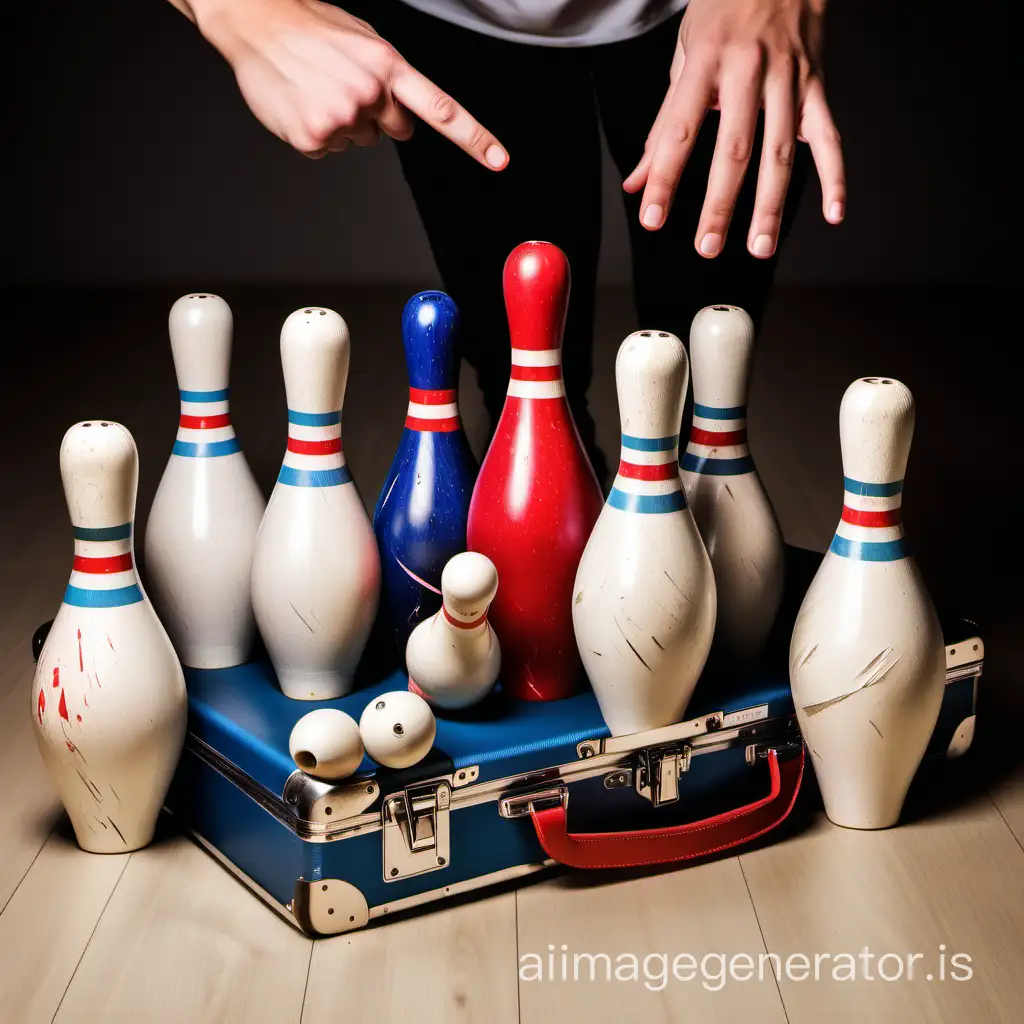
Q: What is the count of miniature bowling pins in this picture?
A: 1